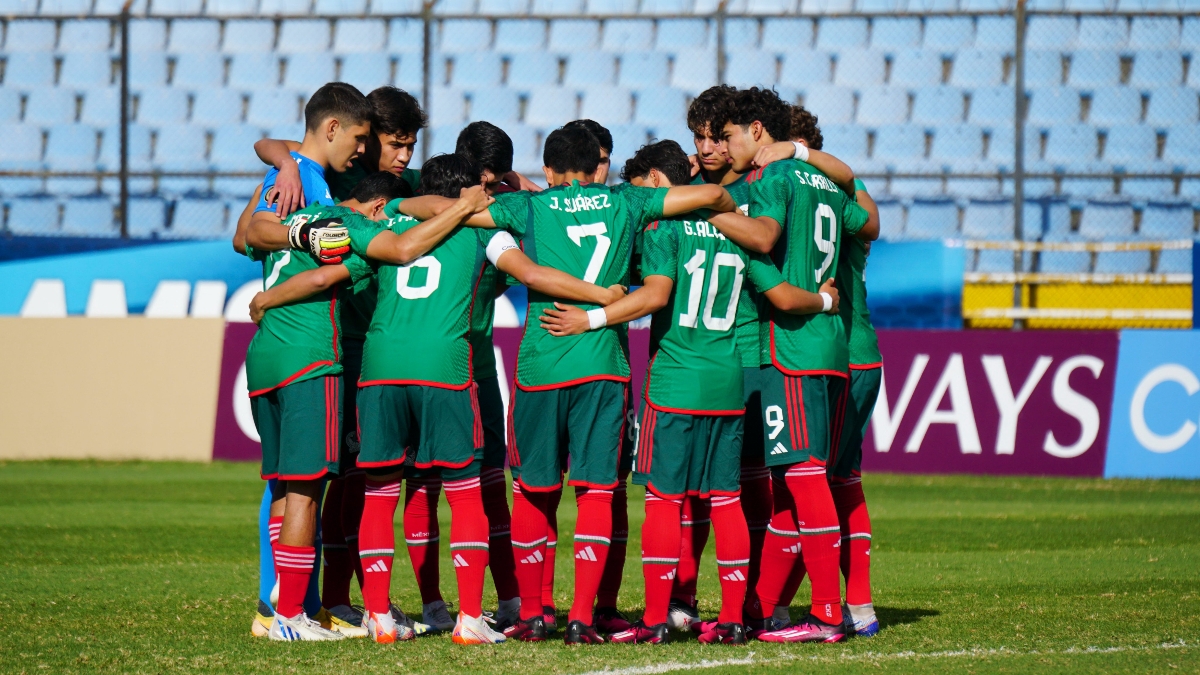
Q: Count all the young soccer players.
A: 11